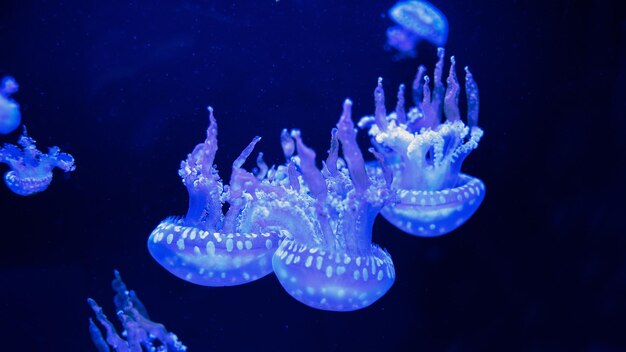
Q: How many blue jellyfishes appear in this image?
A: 7